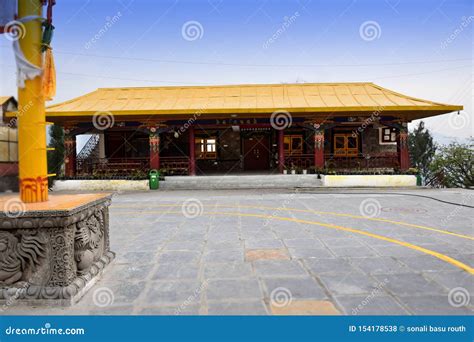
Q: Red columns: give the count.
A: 6